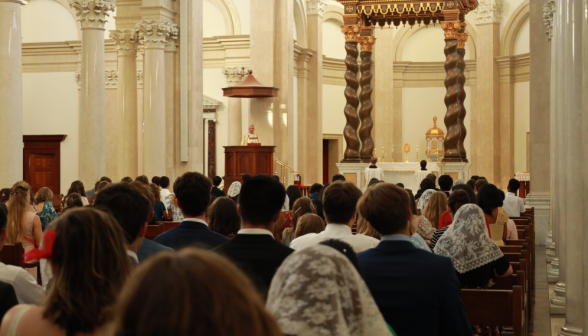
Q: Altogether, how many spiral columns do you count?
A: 4